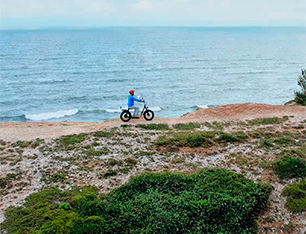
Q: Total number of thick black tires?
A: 2